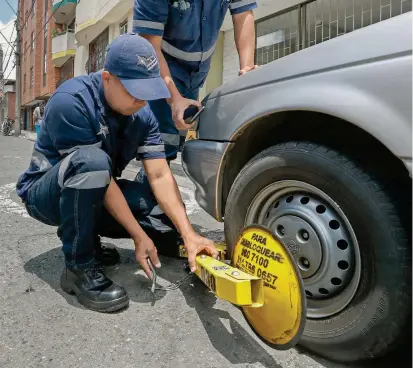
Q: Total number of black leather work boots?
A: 2